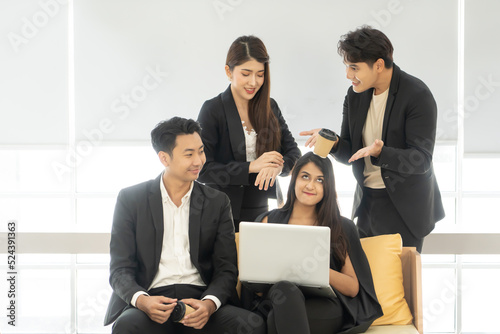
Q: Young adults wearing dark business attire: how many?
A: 4